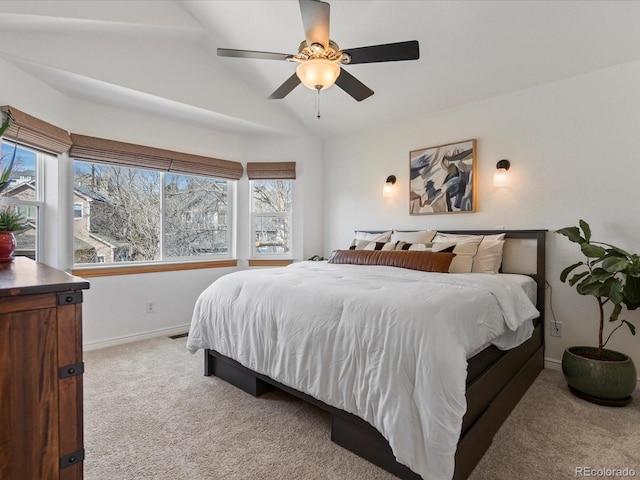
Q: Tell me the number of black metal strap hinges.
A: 3